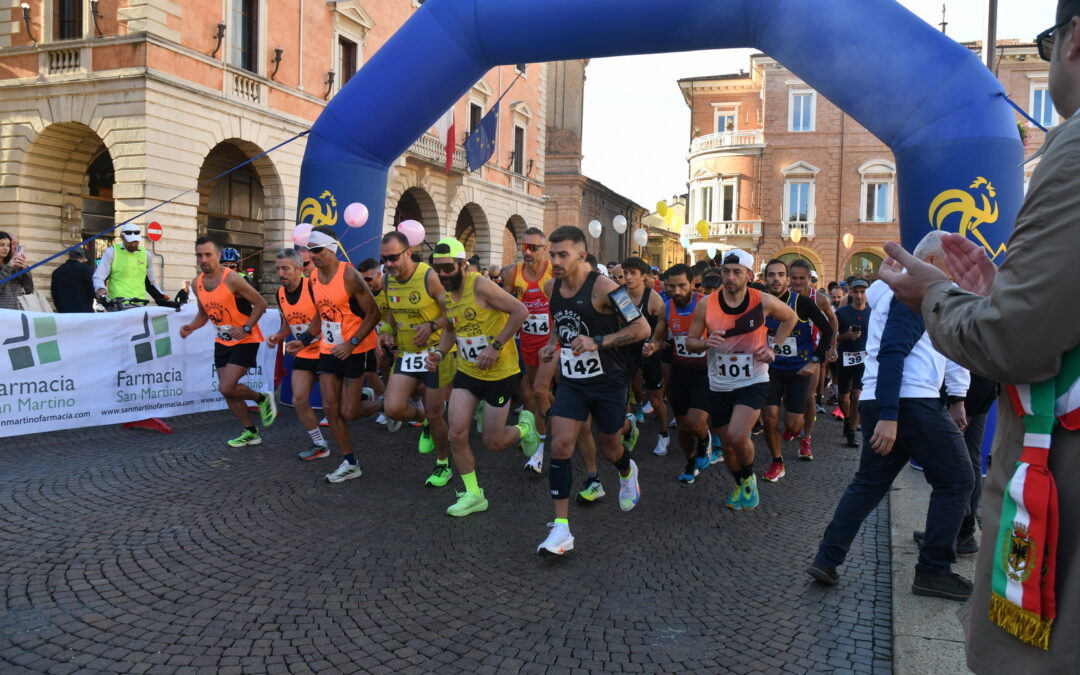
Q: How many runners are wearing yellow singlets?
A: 3